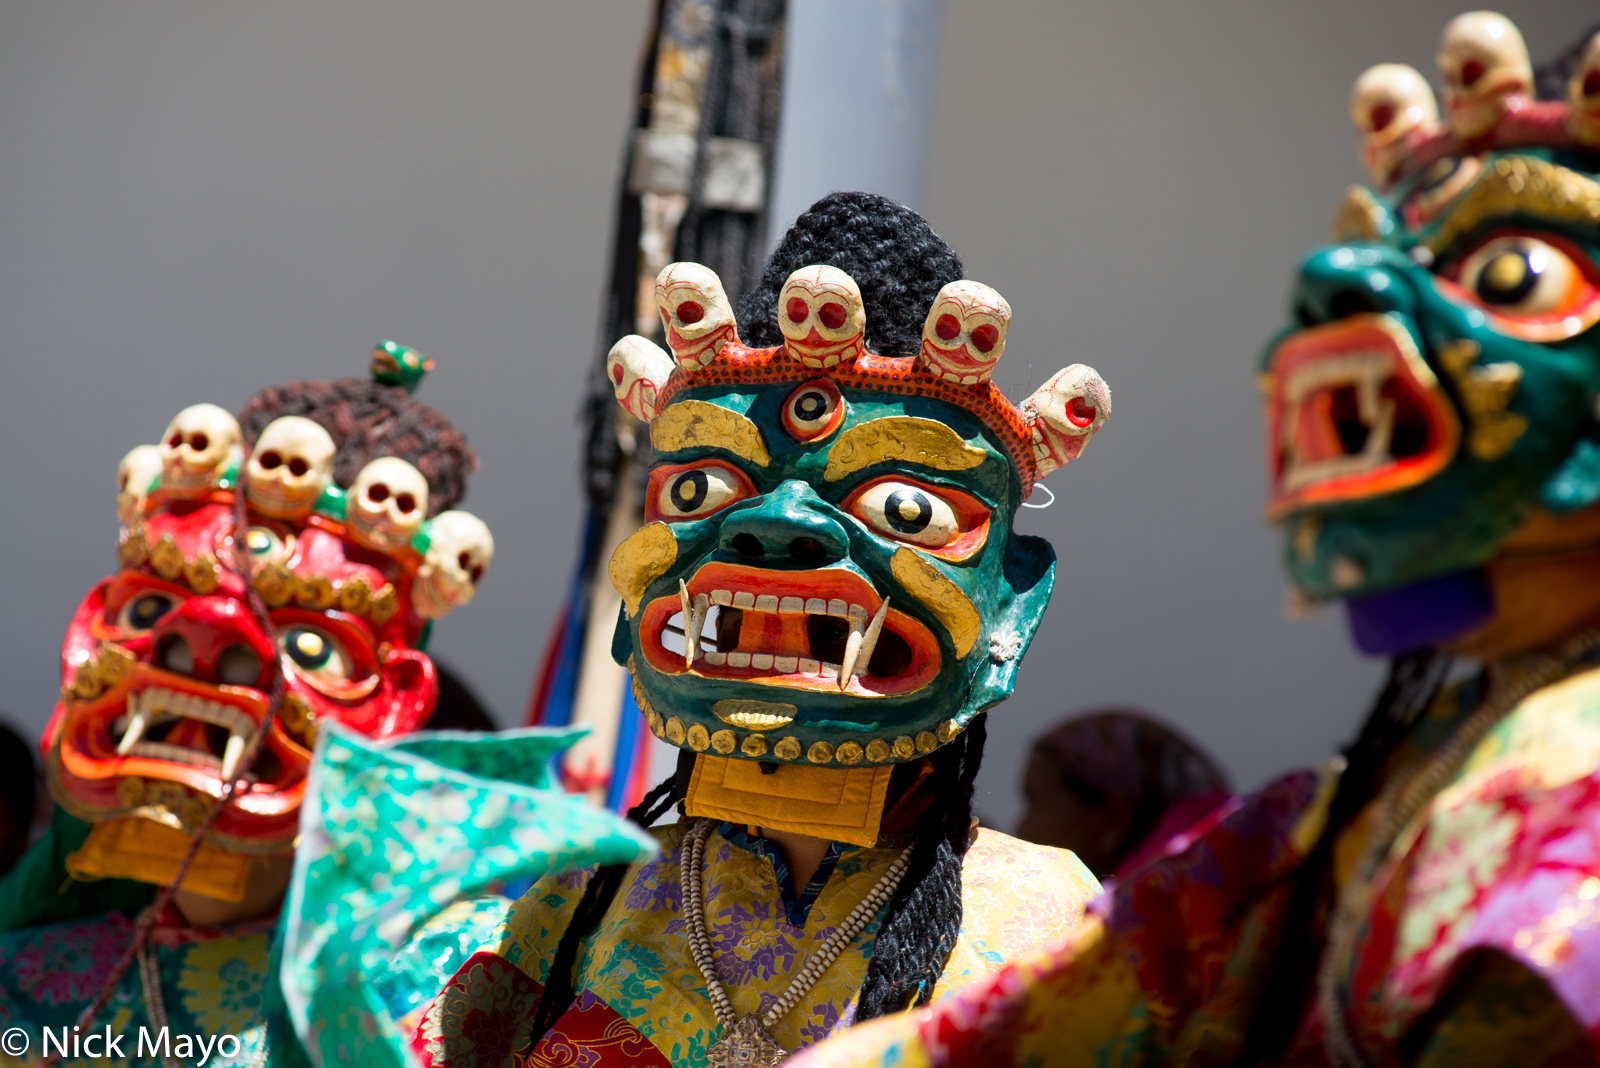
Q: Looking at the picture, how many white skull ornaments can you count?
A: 13